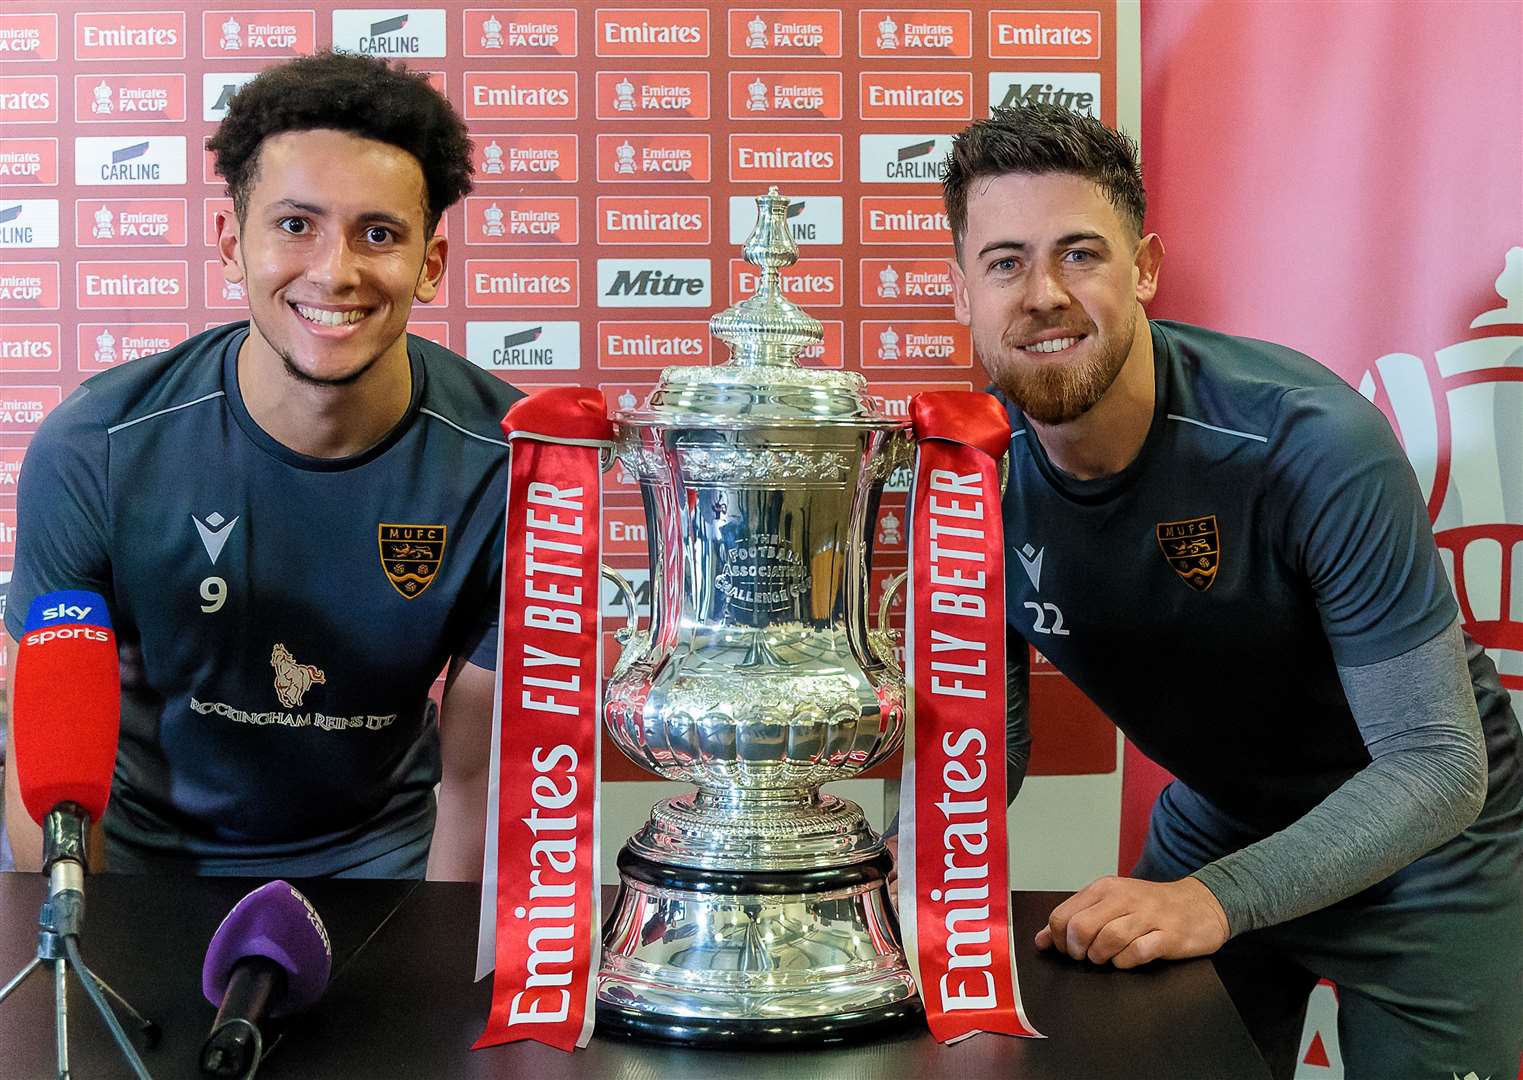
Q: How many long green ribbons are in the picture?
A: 0